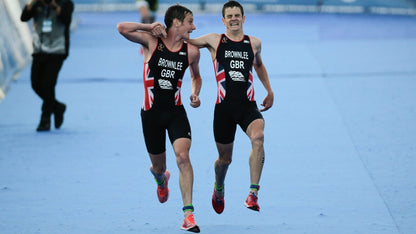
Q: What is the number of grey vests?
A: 1